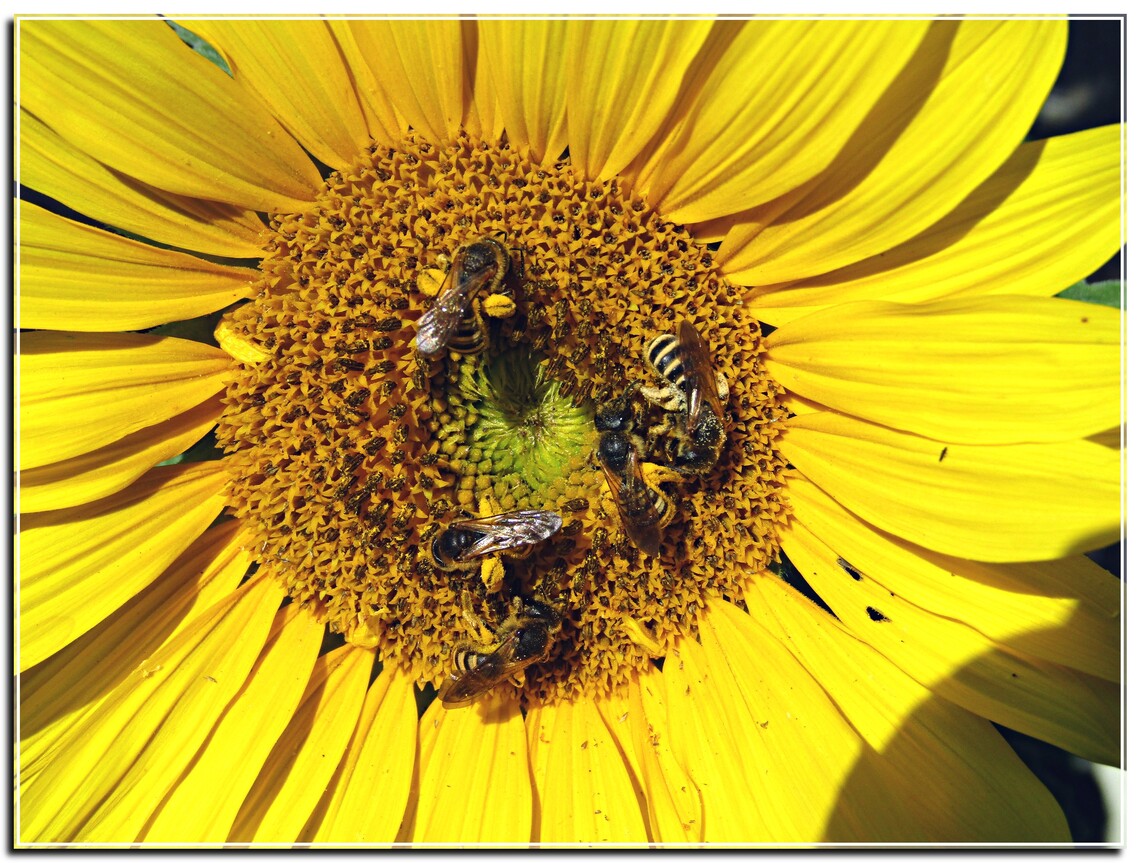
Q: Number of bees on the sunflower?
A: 5